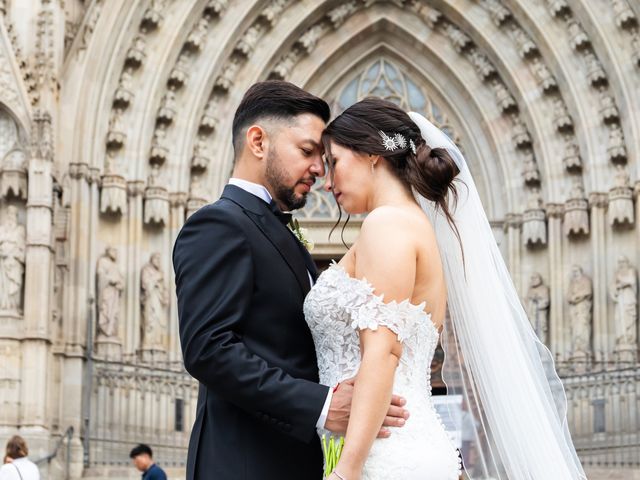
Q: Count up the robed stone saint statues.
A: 6